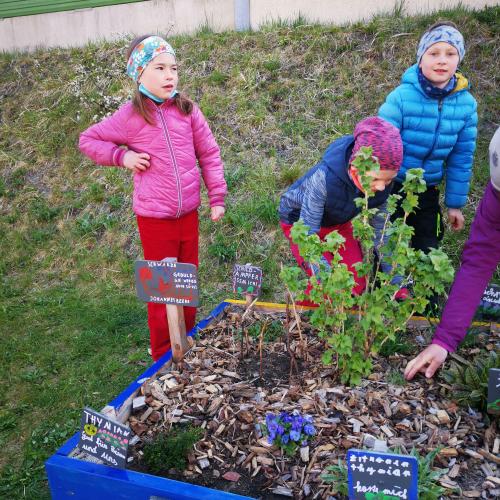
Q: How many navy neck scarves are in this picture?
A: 1